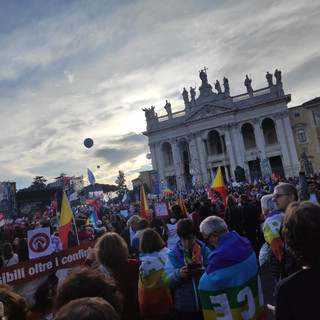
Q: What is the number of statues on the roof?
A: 11